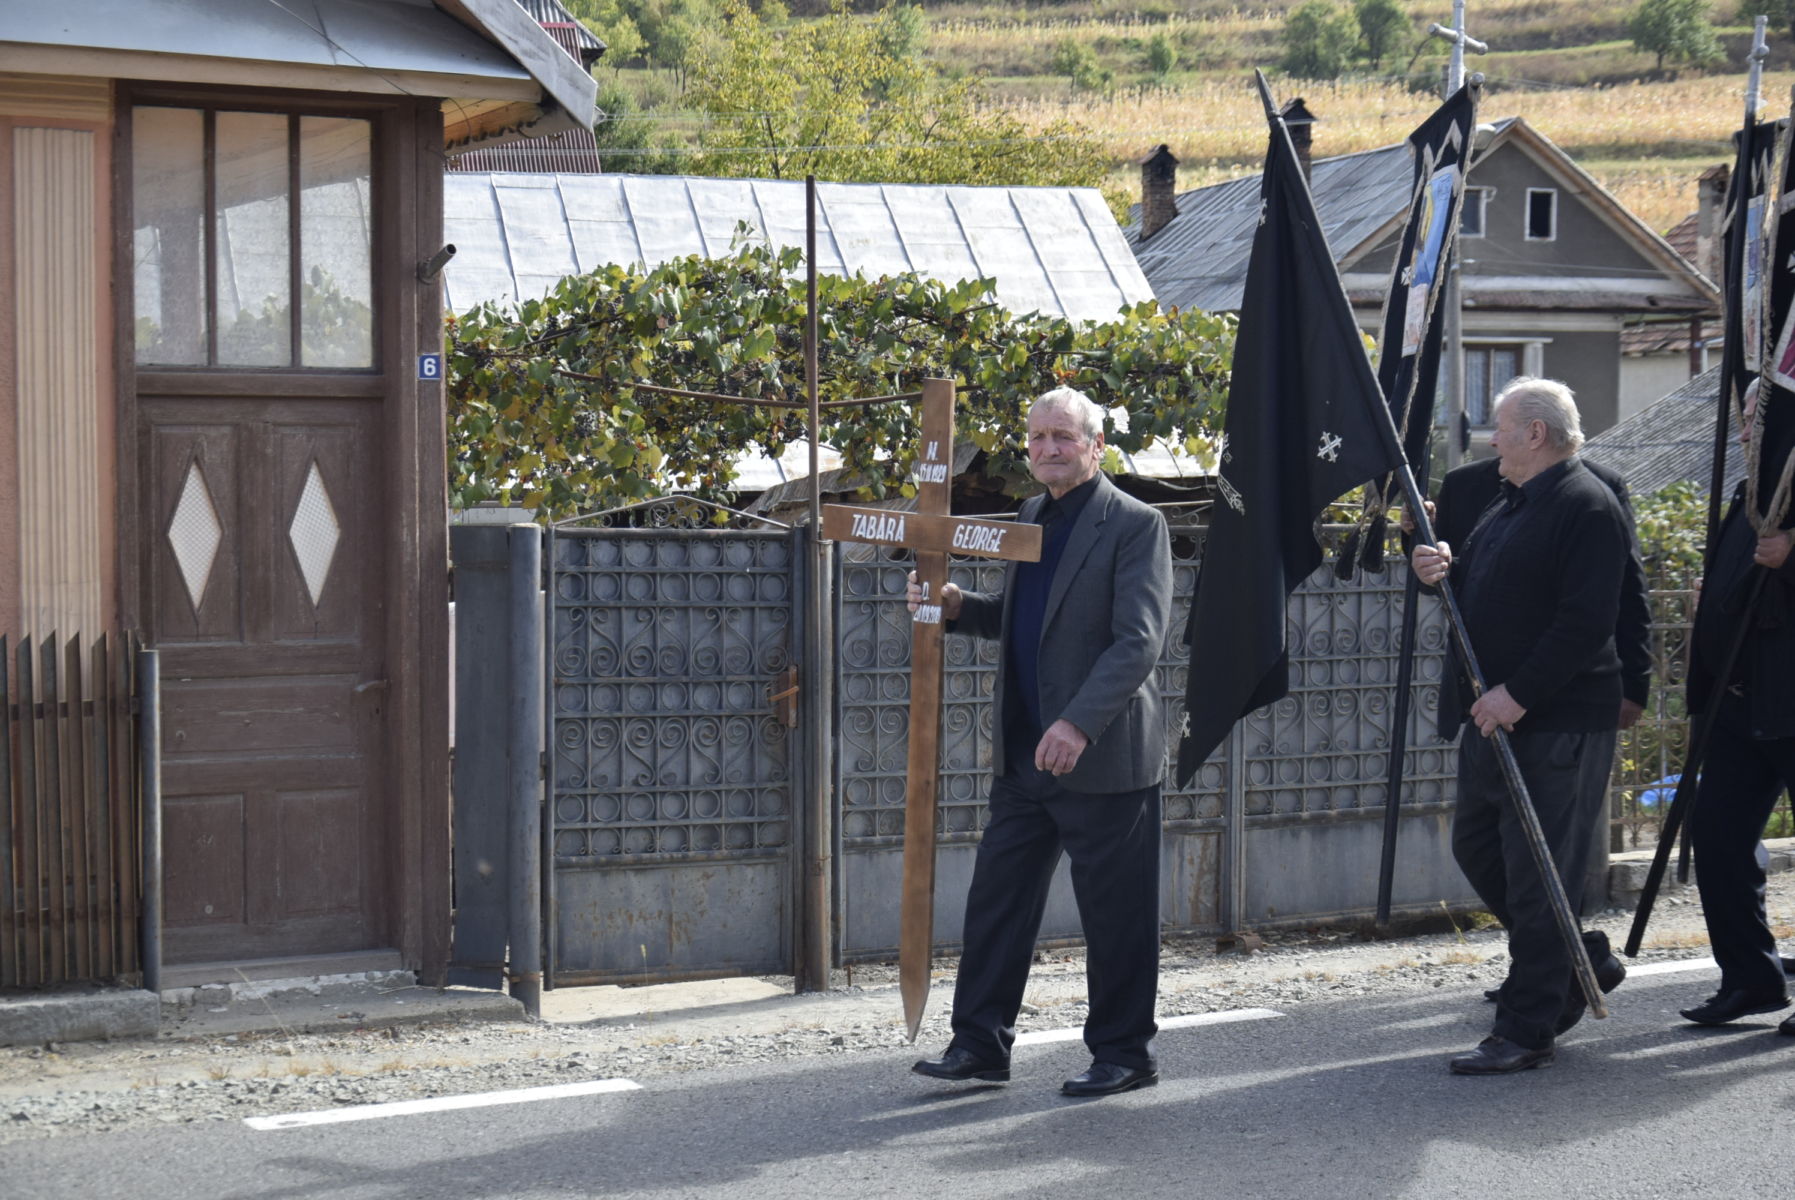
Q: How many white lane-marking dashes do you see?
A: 3